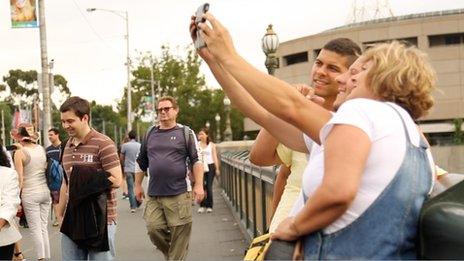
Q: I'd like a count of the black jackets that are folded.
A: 1